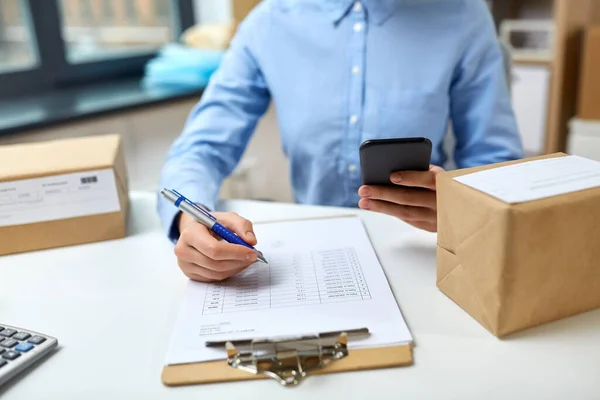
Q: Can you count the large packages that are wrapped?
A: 2